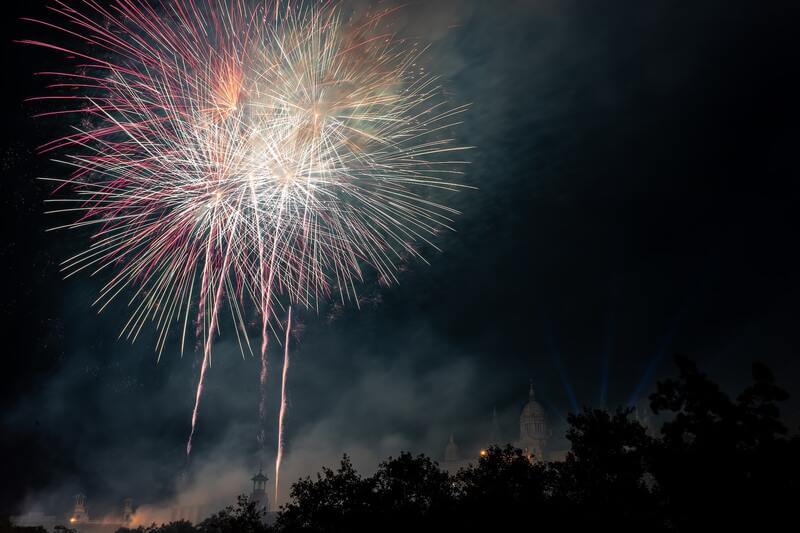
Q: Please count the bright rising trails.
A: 3